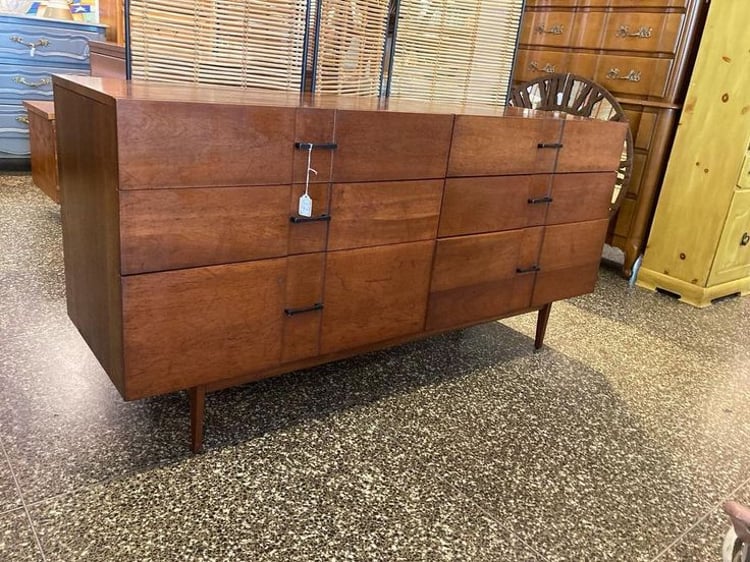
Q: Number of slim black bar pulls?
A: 6